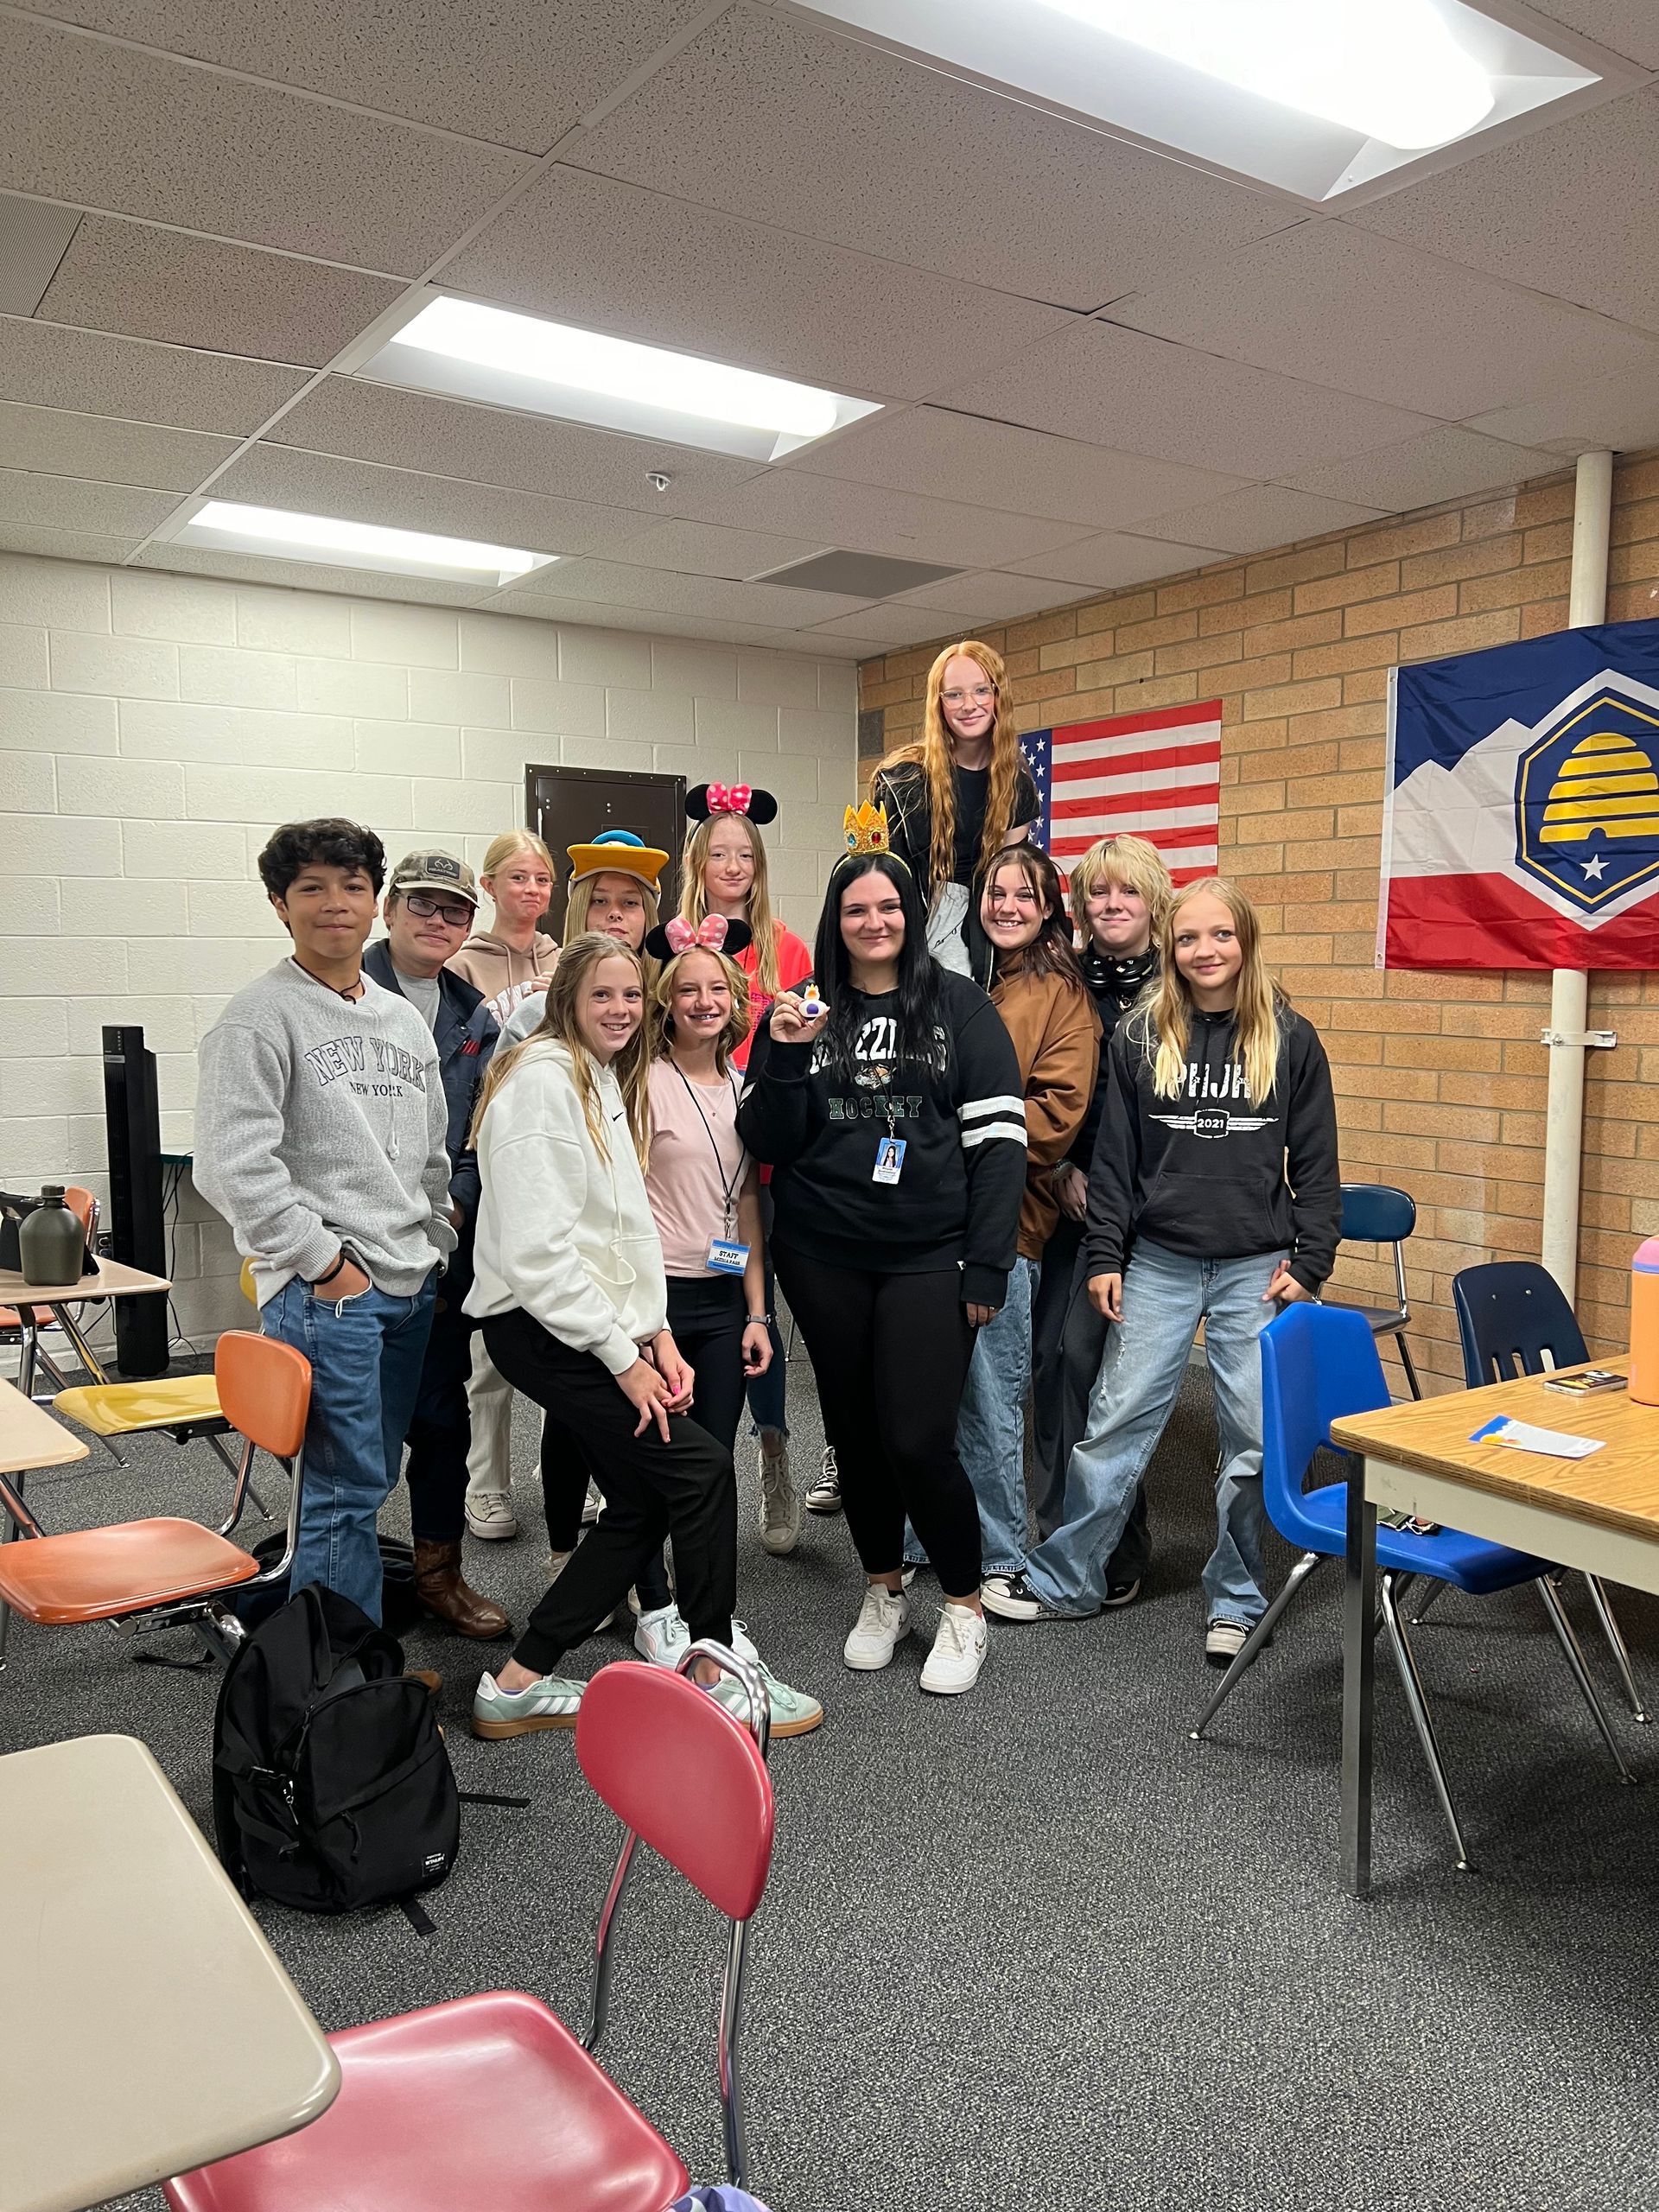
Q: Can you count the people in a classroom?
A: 12